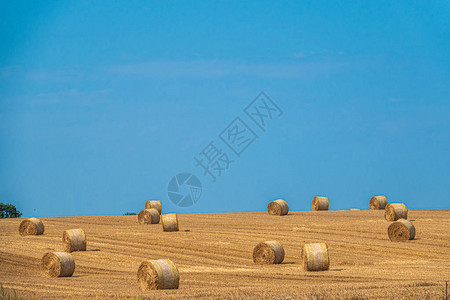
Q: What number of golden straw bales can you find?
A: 14